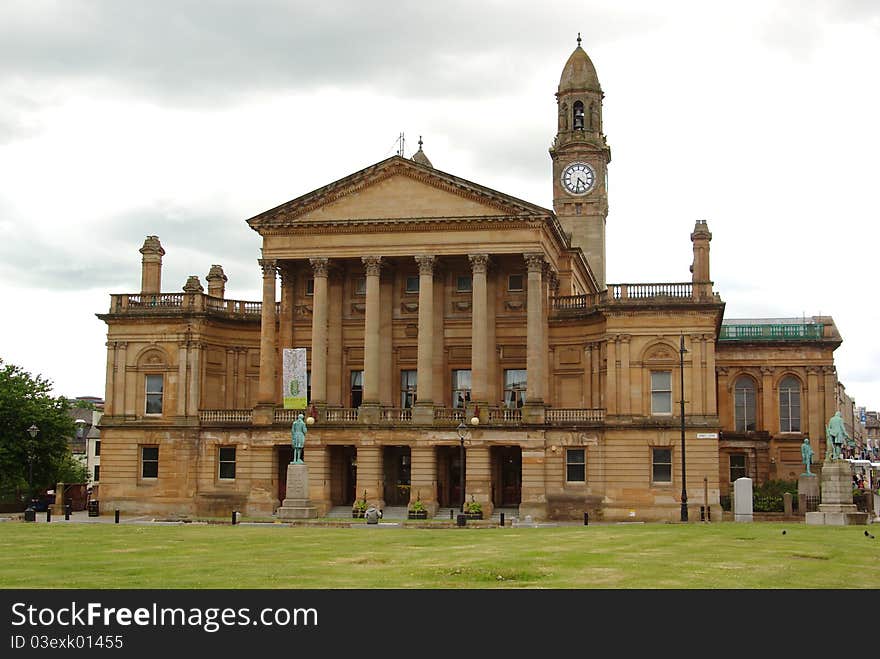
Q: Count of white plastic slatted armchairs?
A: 0